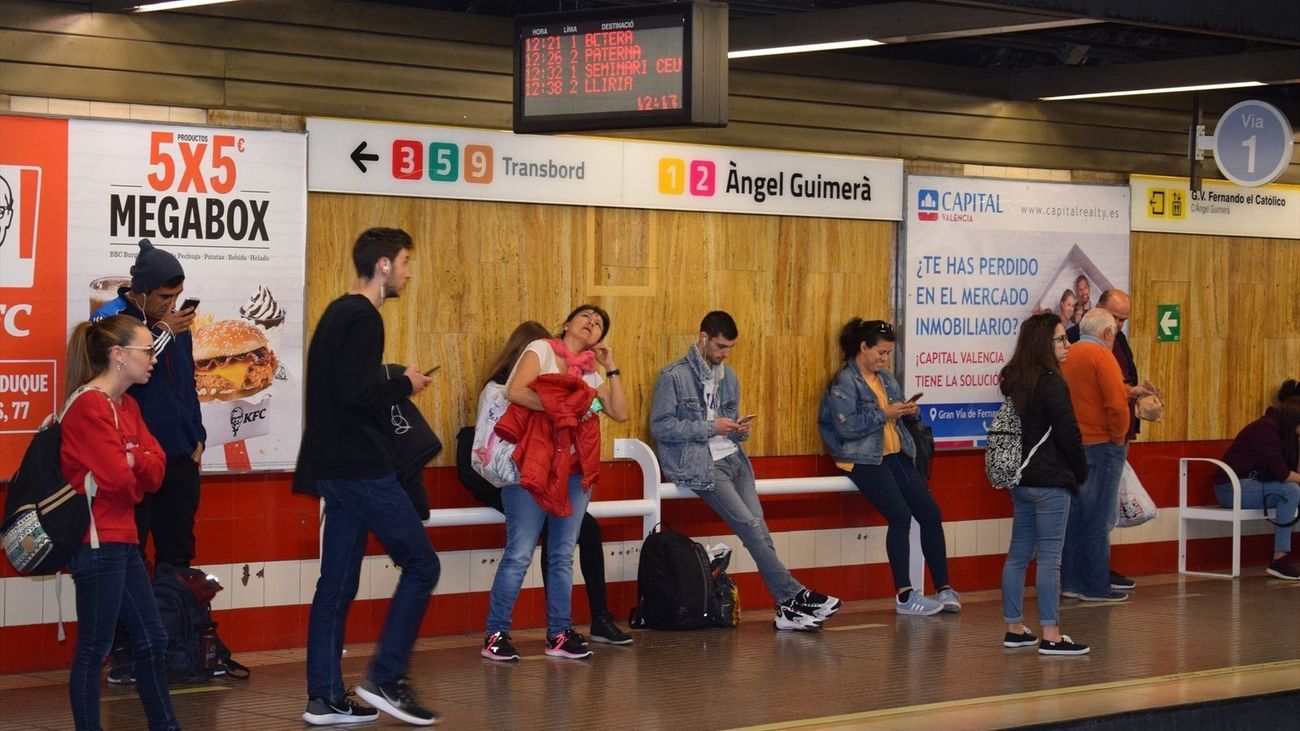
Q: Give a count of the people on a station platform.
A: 11